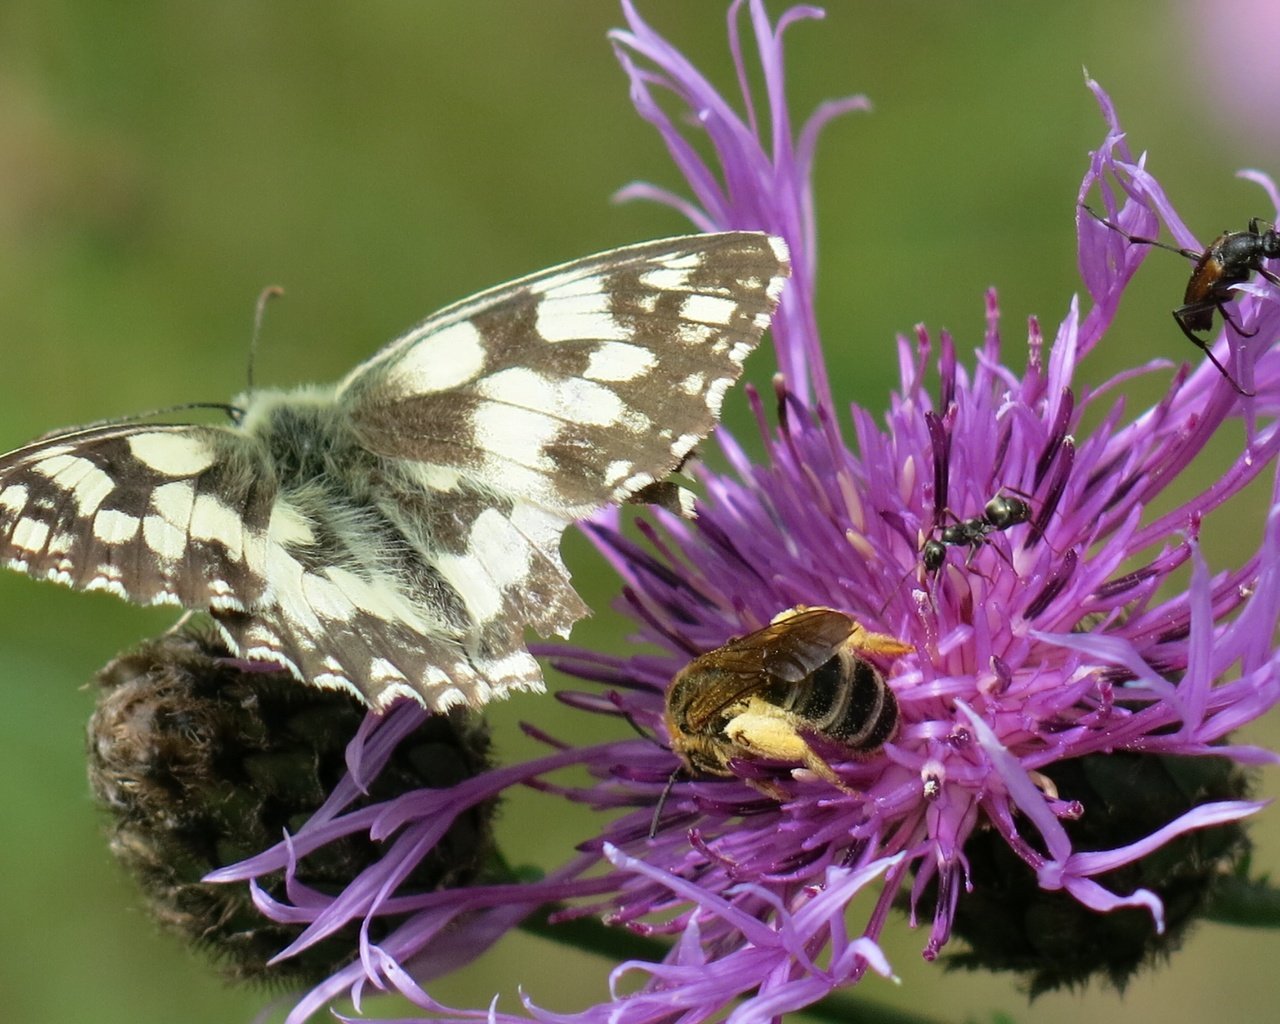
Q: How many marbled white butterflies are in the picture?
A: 1